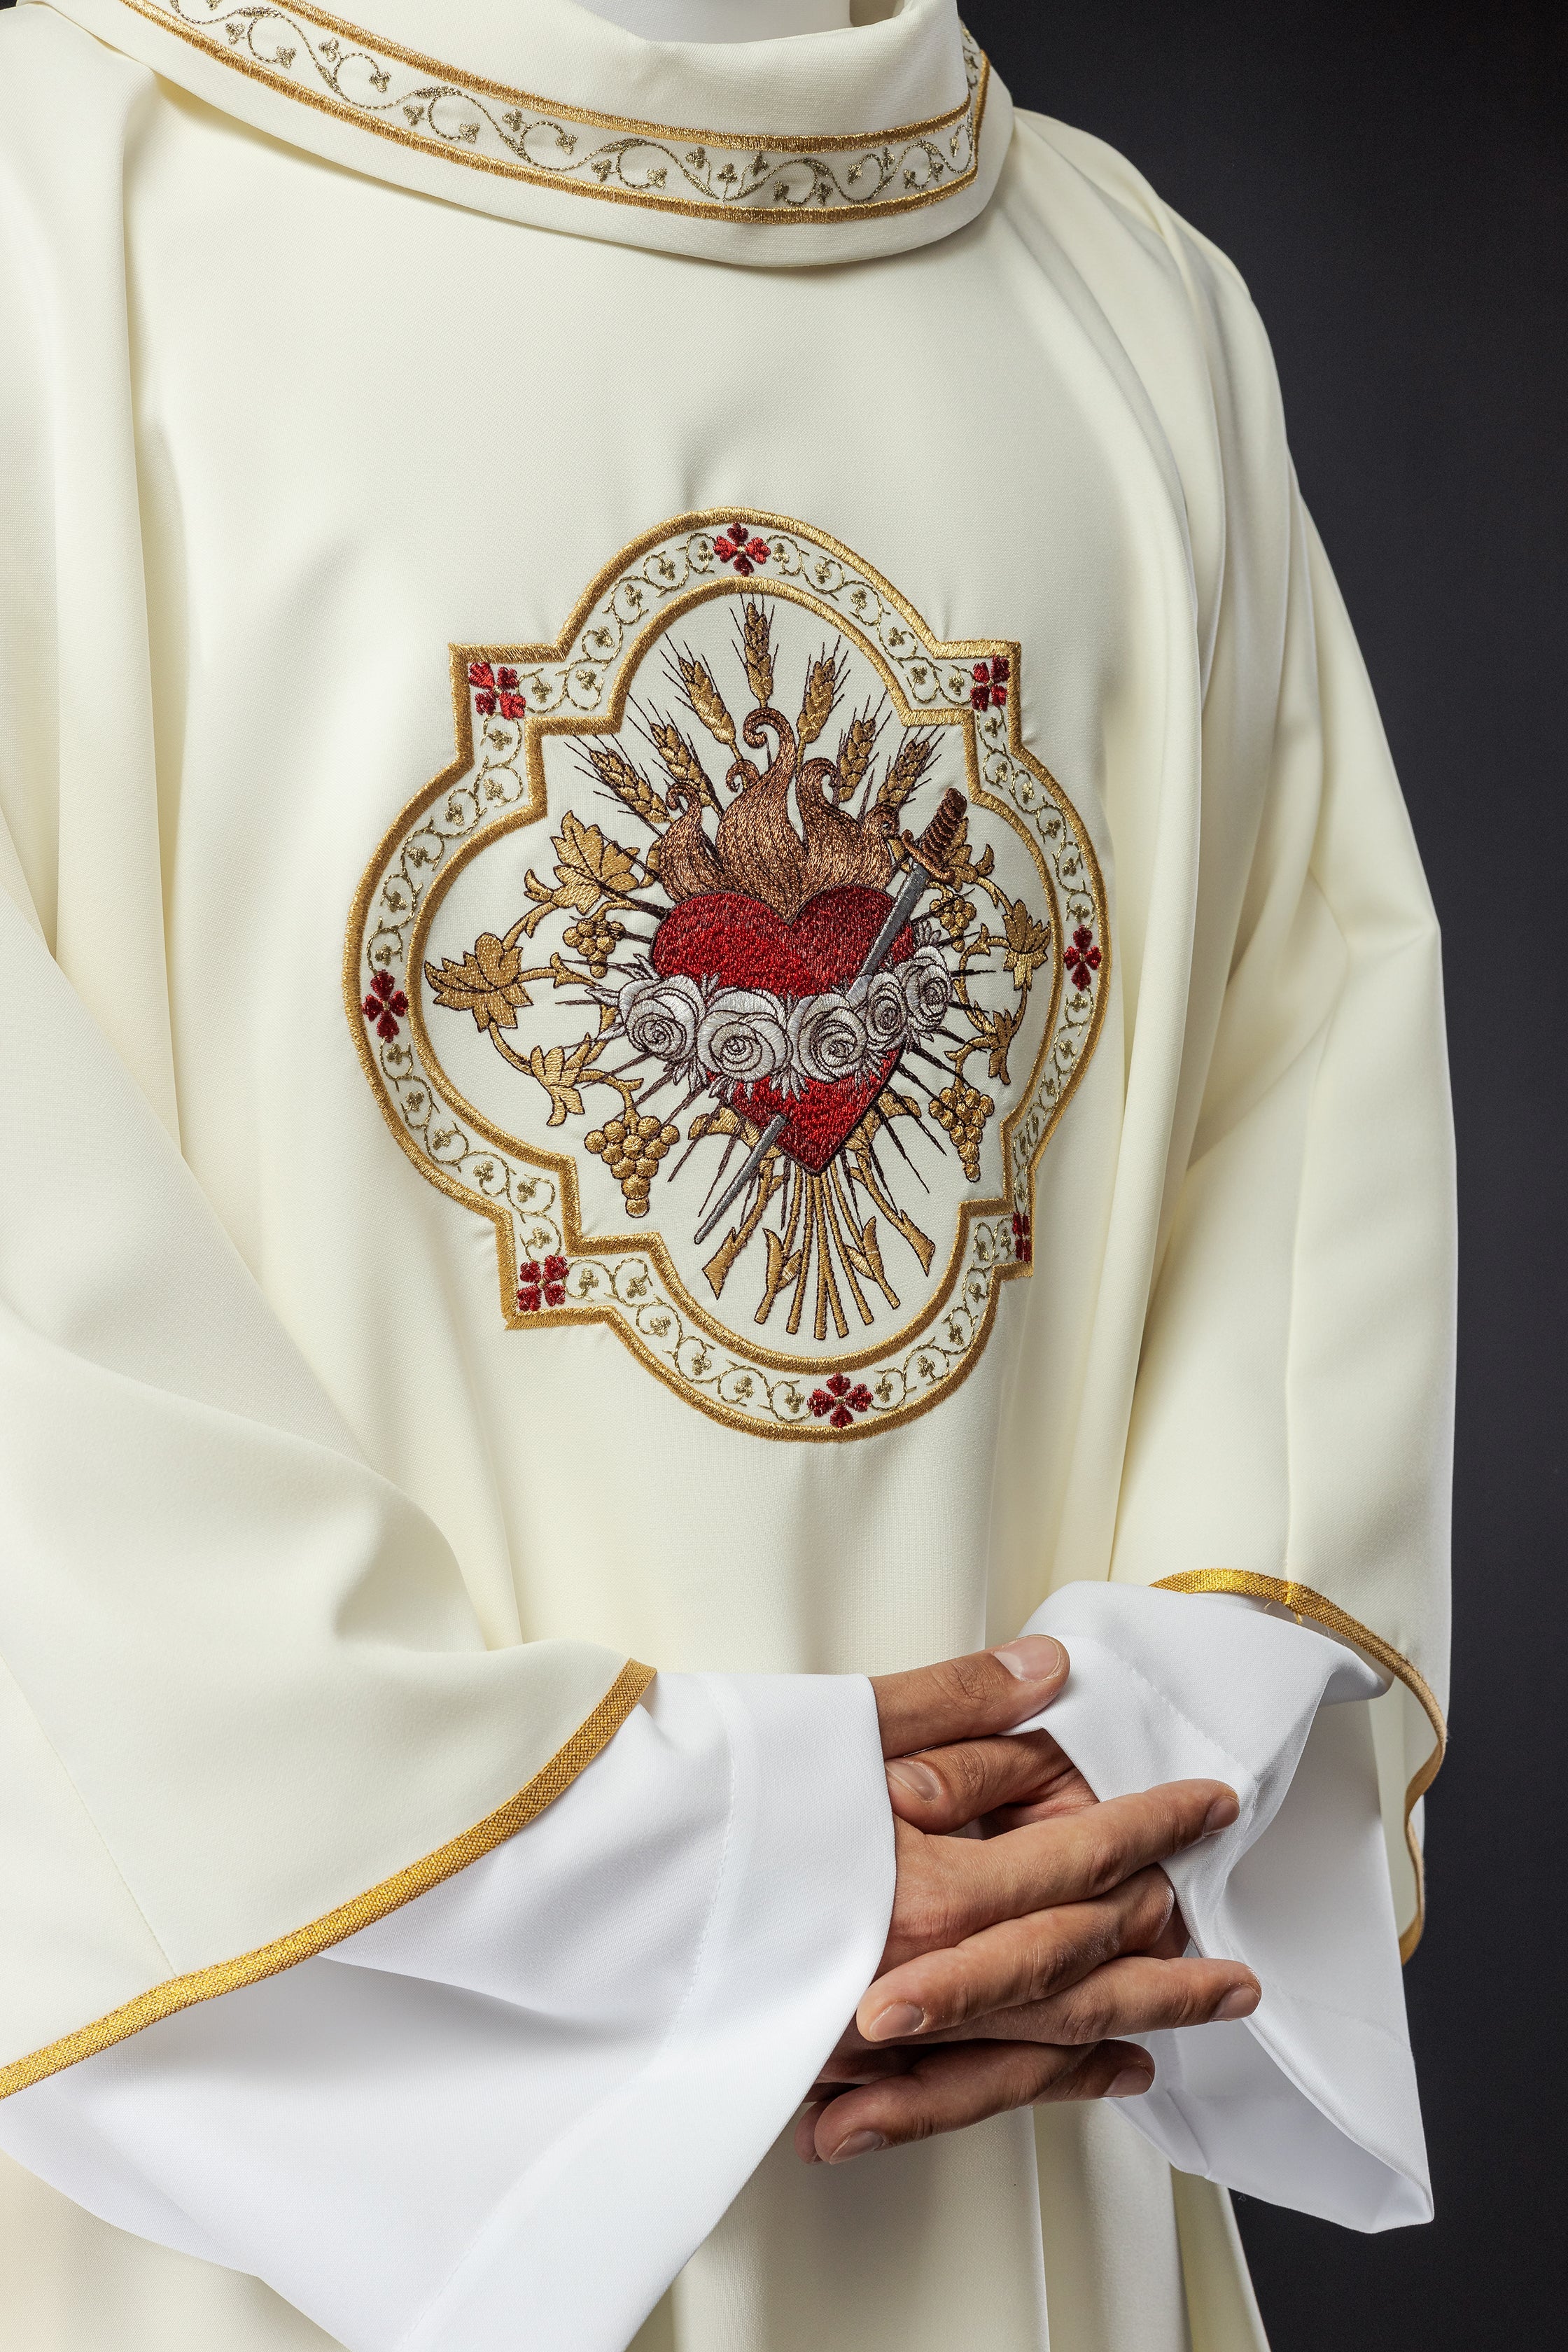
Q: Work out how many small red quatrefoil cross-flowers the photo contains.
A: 8